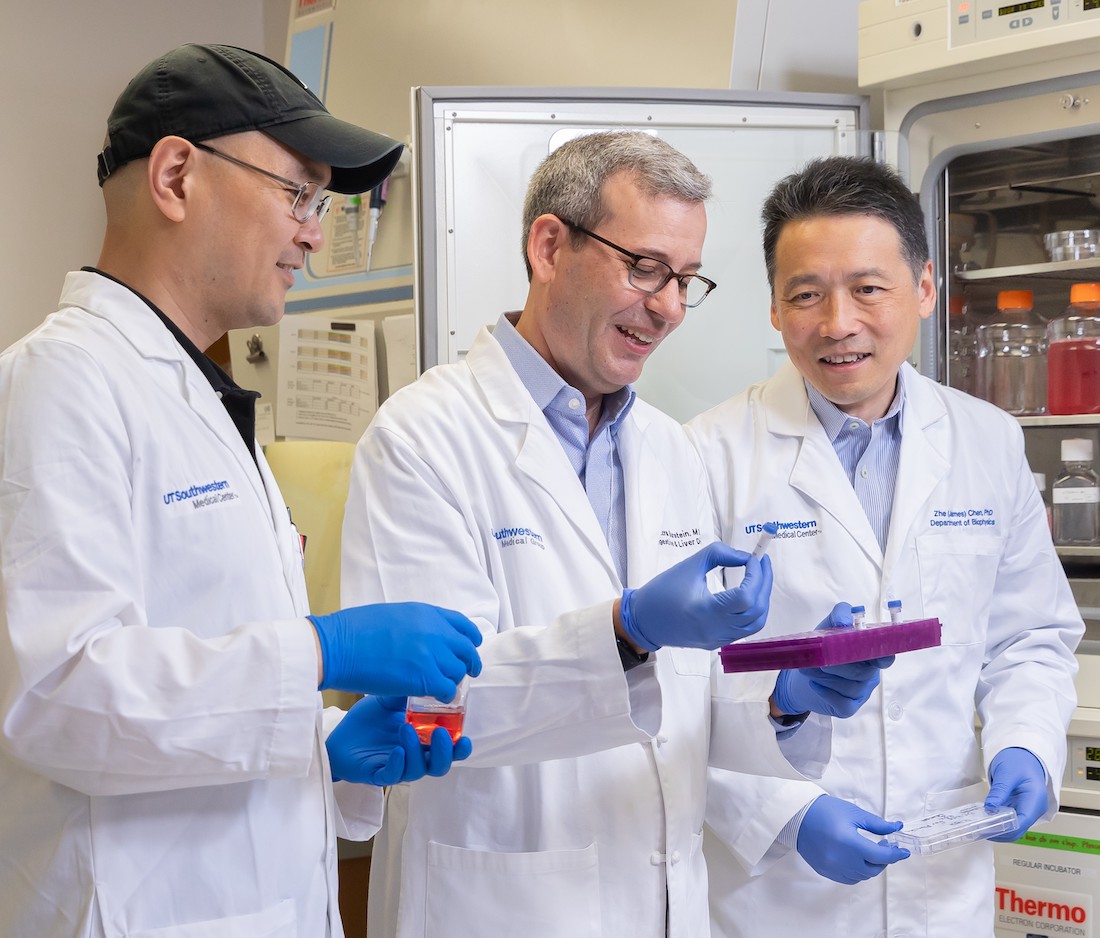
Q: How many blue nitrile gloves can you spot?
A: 6